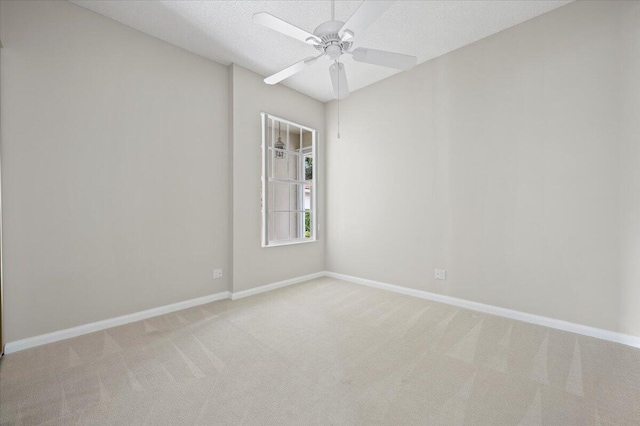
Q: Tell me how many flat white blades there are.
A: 5